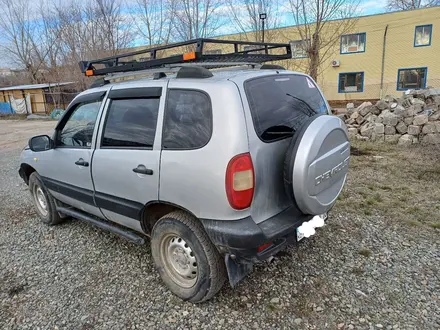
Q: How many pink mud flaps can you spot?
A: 0